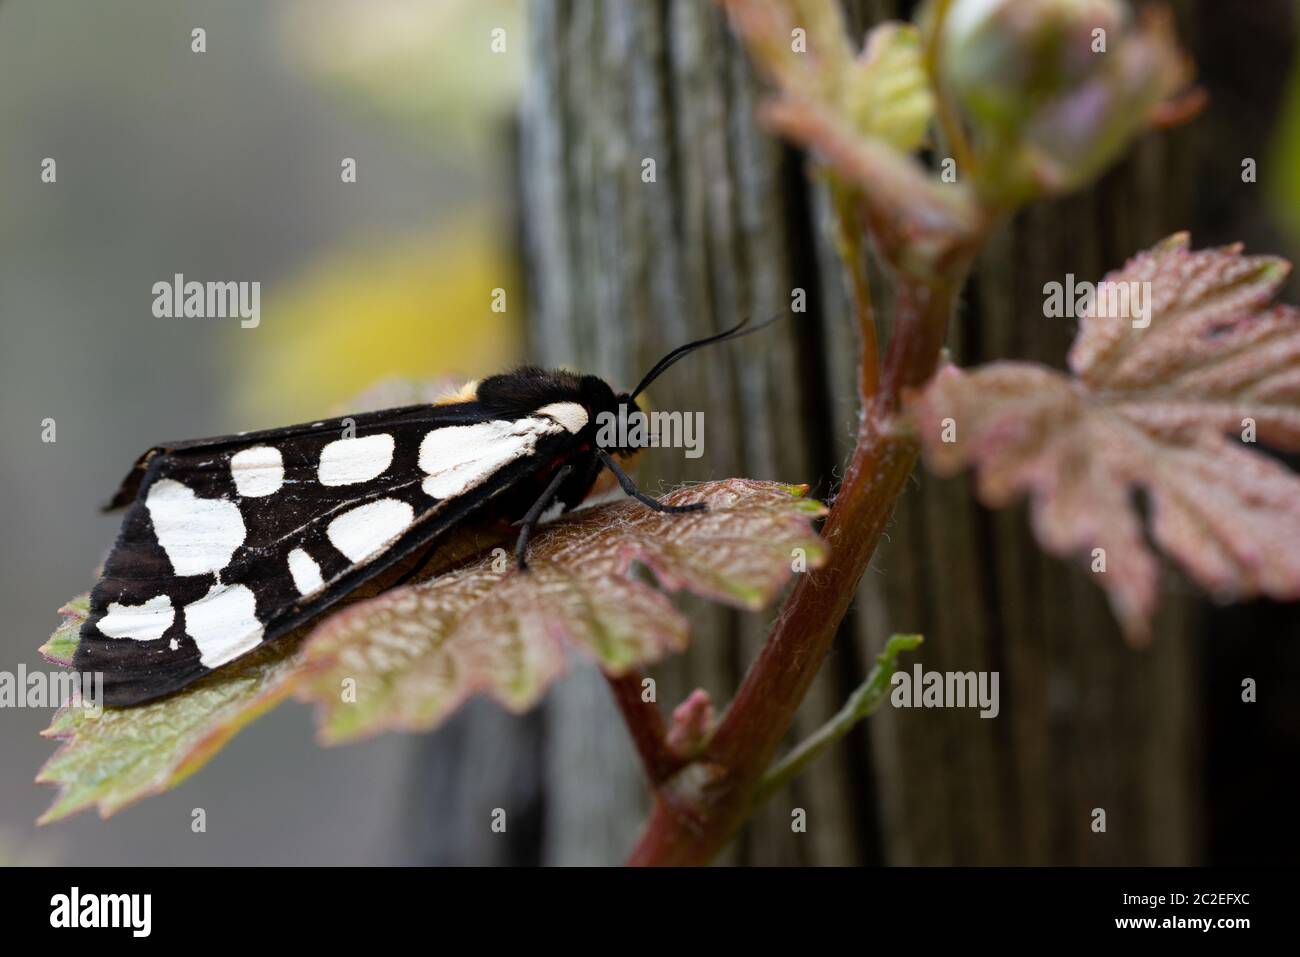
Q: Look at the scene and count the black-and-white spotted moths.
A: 1